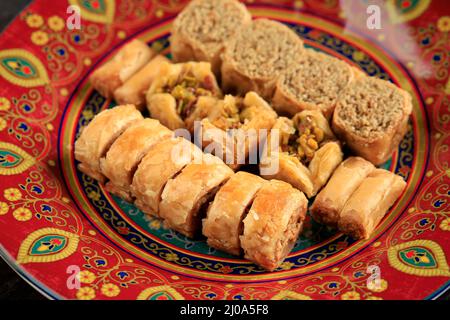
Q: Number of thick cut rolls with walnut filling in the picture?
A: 4